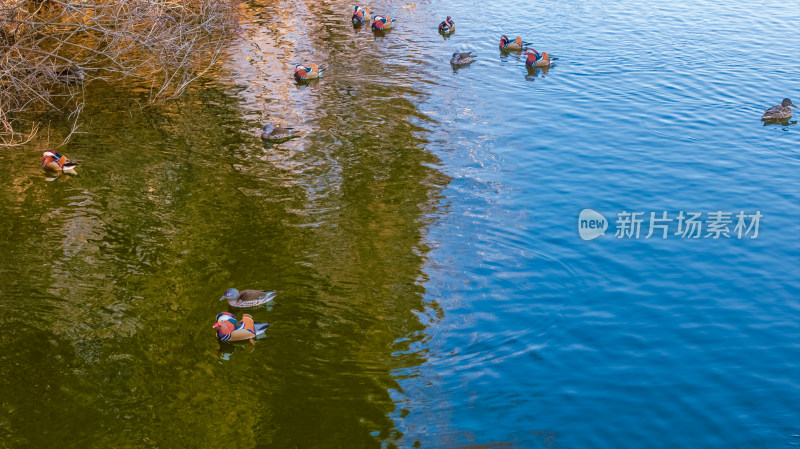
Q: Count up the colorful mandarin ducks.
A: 8